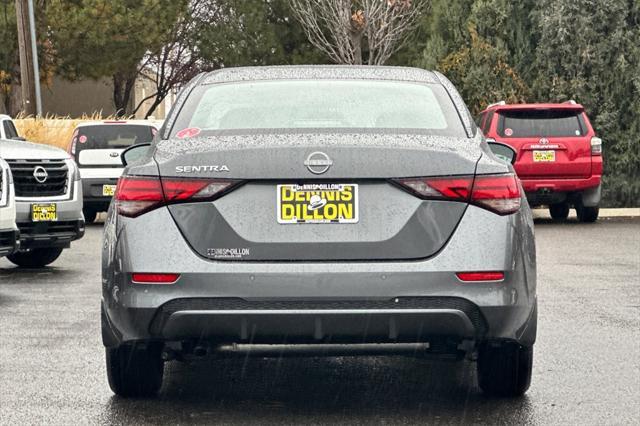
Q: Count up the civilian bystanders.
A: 0